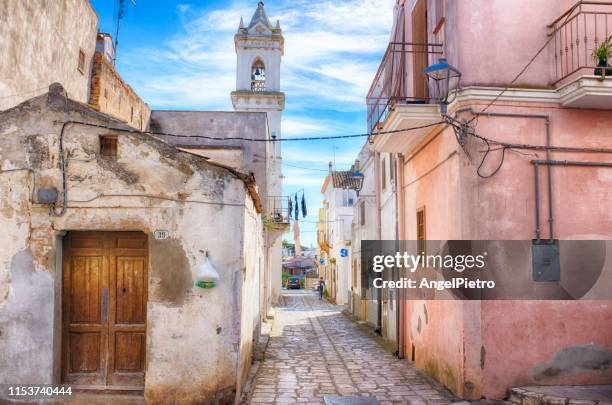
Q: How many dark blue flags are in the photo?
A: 3